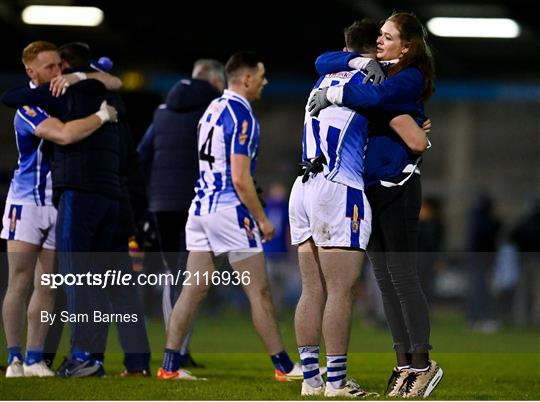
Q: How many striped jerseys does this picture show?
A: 3